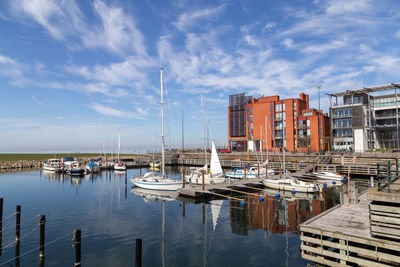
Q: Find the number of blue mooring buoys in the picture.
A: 7